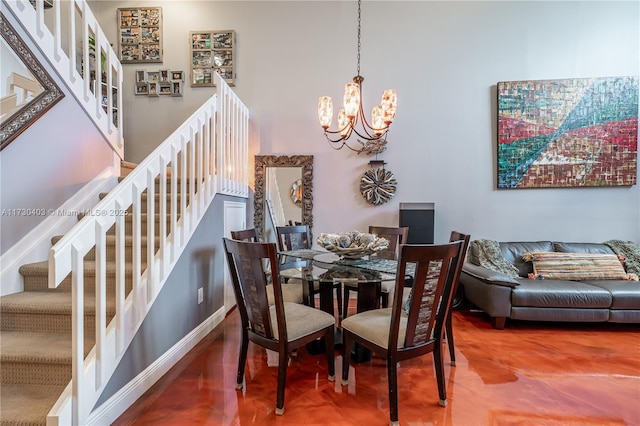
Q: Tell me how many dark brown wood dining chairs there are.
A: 6